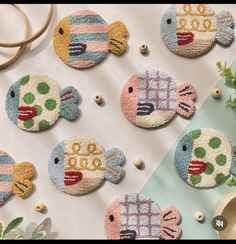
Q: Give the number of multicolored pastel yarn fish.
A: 8